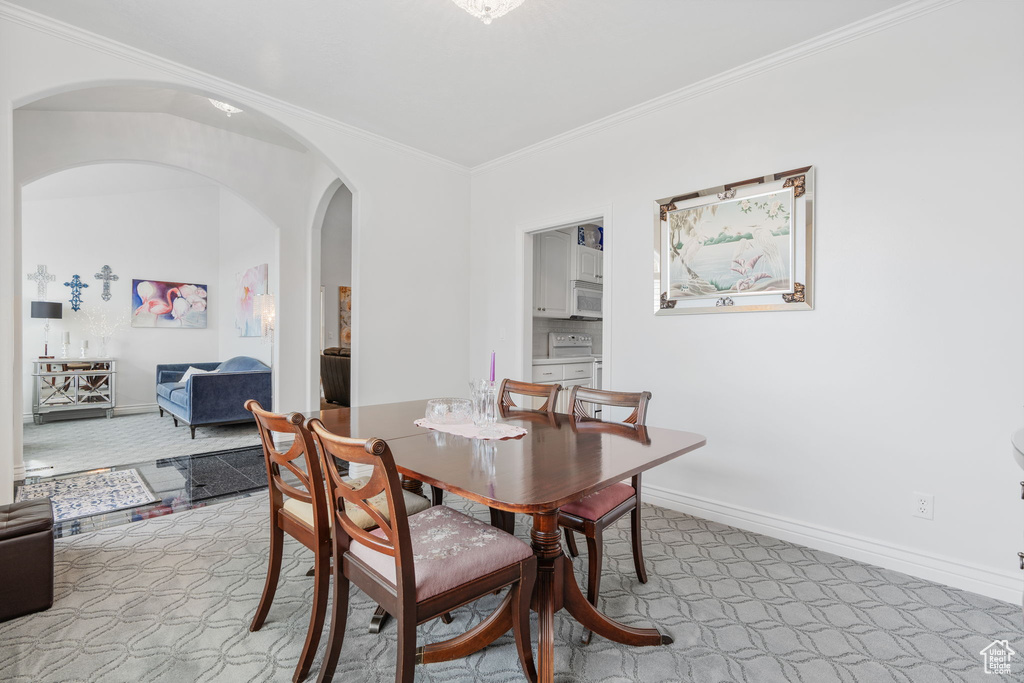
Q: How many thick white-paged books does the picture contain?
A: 0